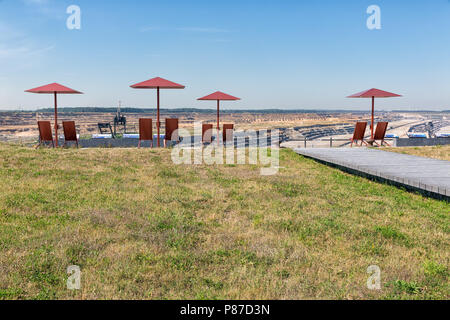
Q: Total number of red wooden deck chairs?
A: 8